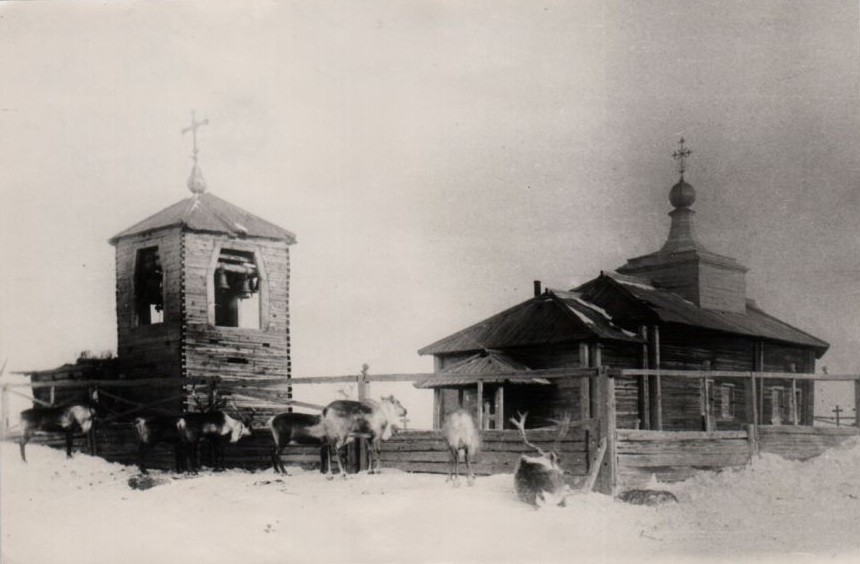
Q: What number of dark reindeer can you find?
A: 5